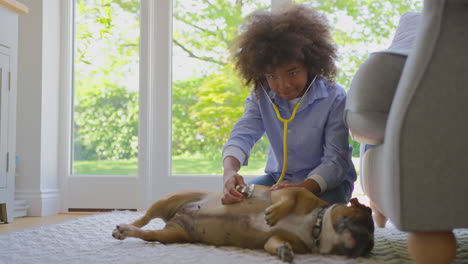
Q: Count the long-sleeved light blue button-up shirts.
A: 1